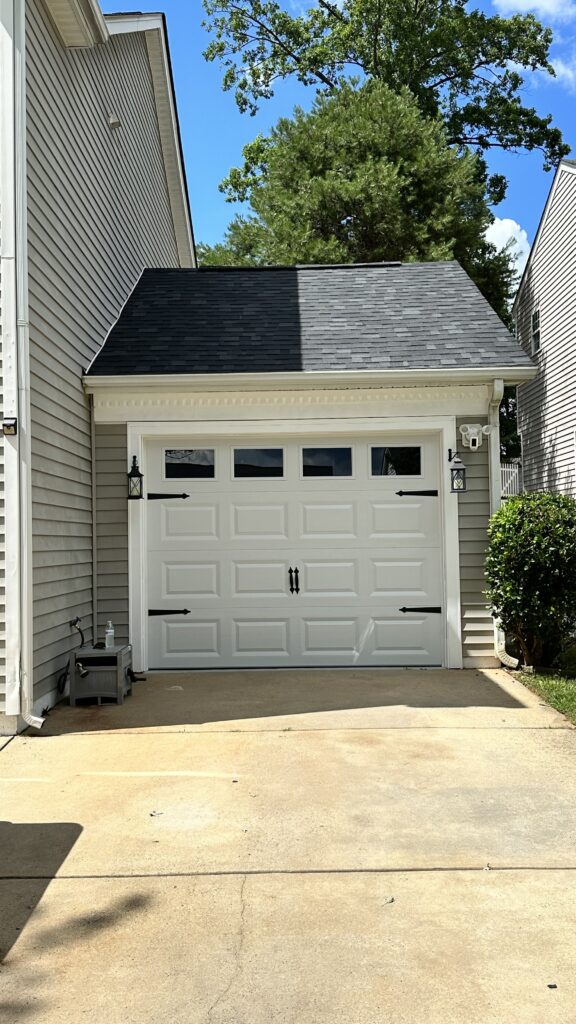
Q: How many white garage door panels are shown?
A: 12